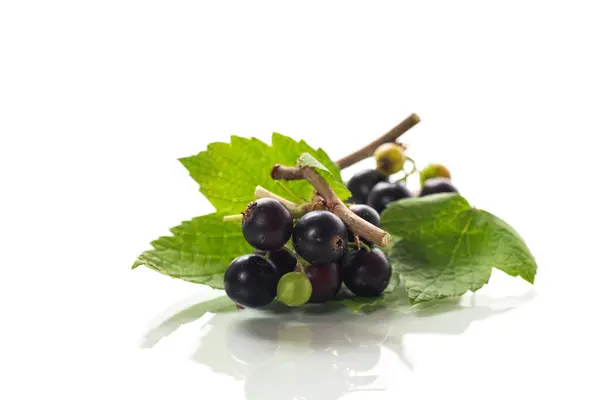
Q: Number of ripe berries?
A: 10